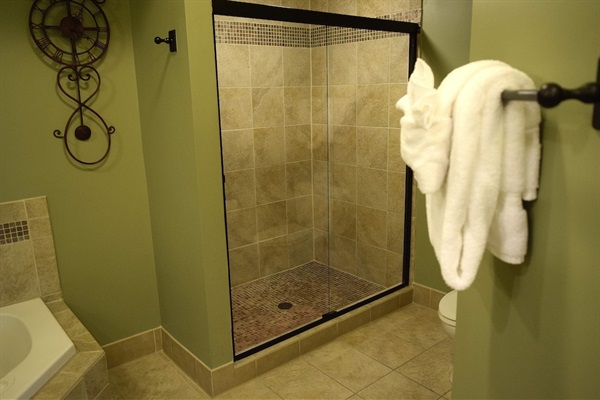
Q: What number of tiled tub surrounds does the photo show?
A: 1